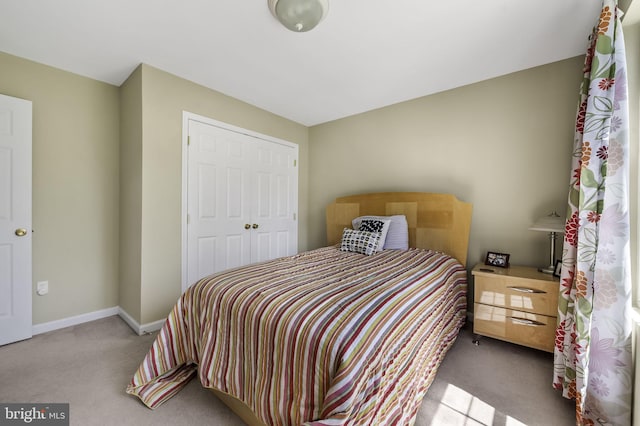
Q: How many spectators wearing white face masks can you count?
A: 0